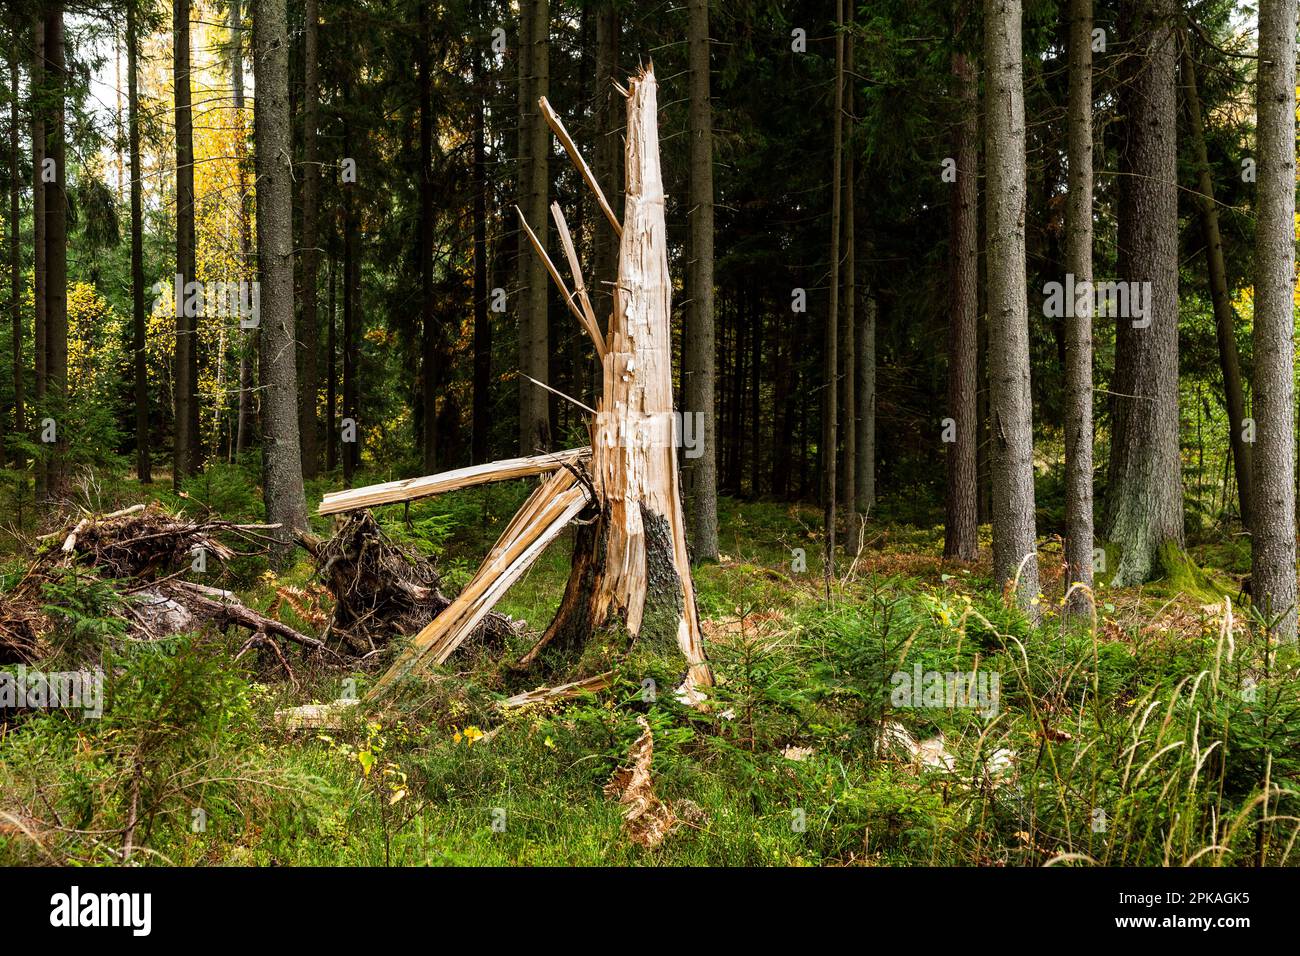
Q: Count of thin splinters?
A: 4